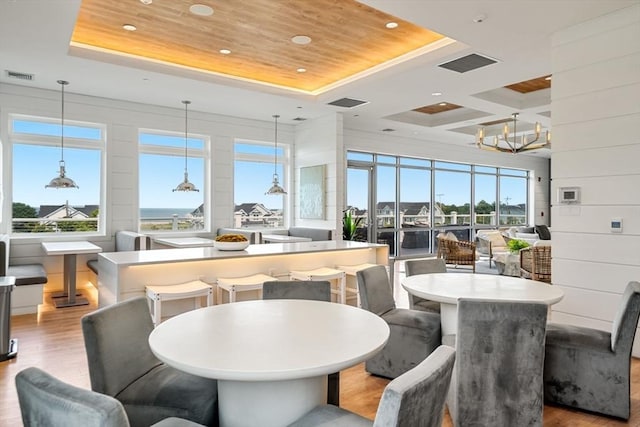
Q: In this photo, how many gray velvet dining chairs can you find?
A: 8